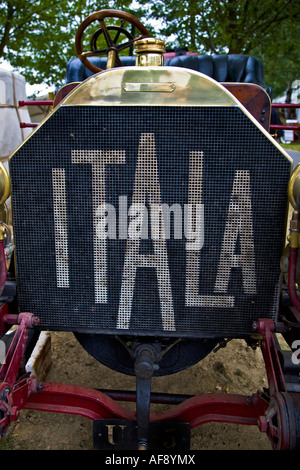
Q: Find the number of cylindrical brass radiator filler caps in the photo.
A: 1